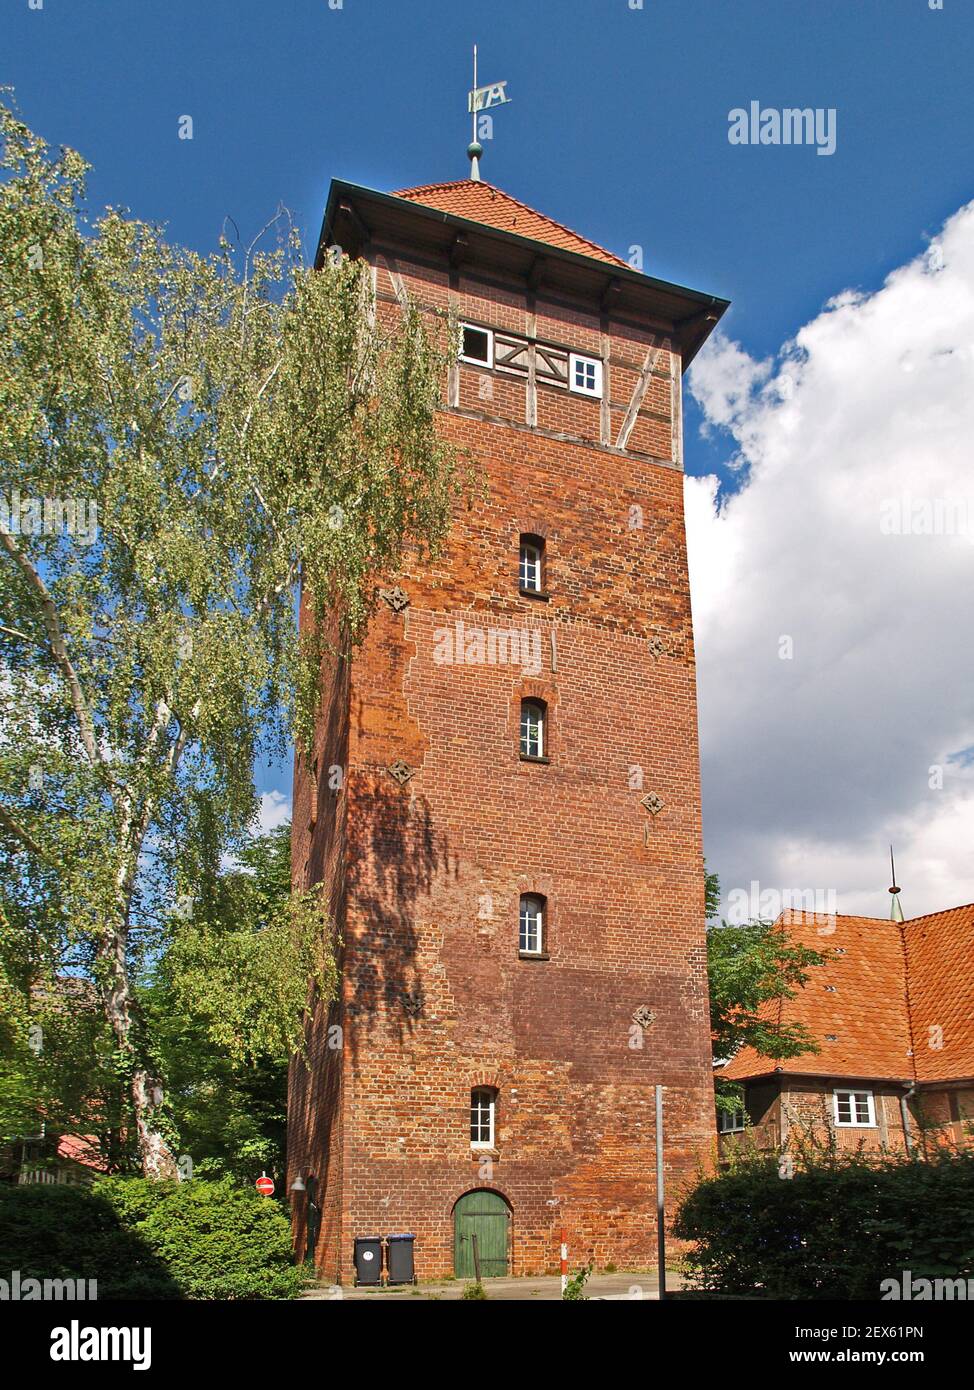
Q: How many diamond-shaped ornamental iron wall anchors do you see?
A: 6